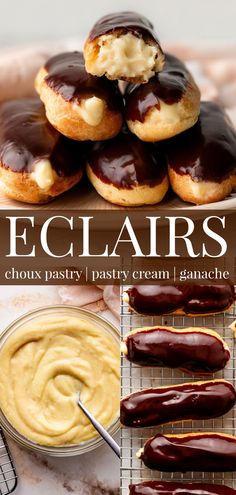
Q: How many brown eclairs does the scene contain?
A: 11